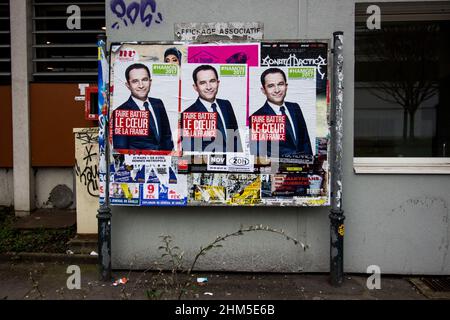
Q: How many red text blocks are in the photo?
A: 3